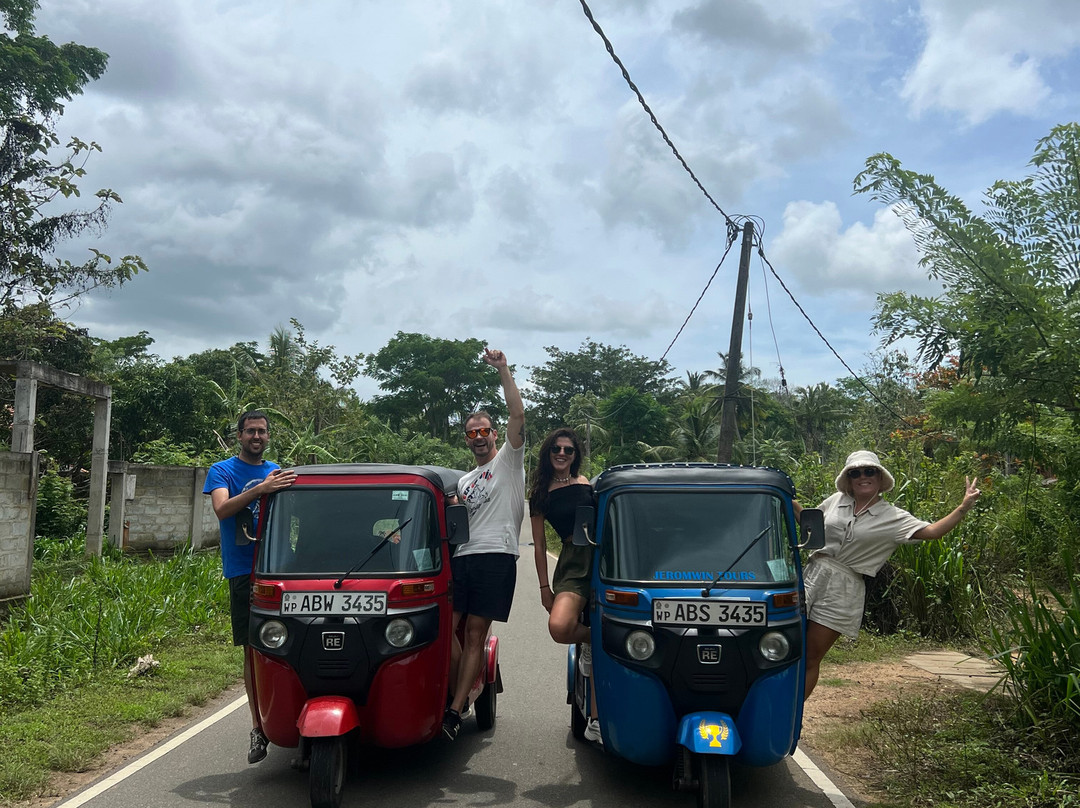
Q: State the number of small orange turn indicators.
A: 4